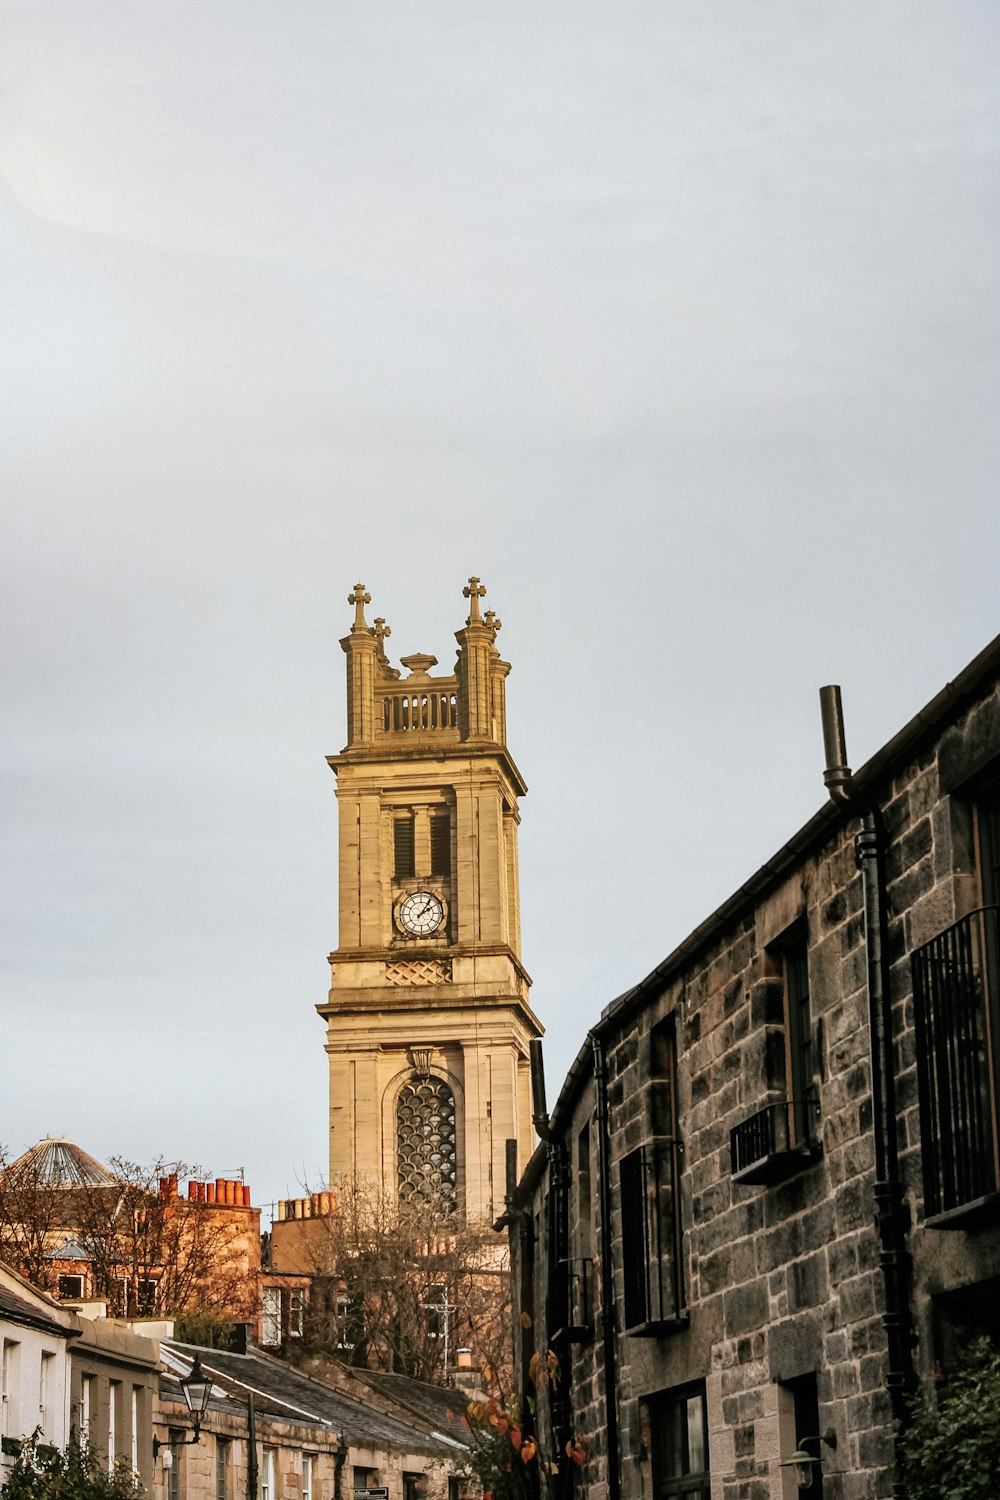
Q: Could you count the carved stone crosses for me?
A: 4